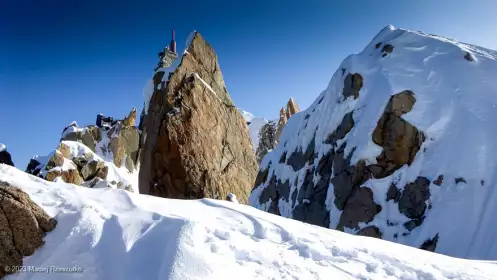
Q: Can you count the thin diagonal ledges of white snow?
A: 1